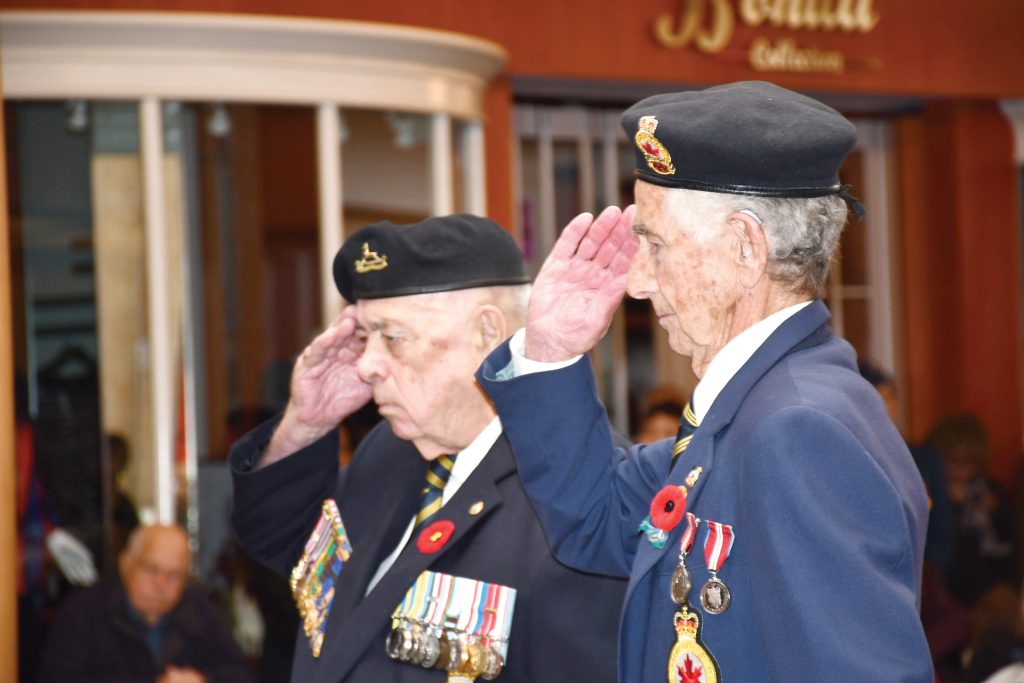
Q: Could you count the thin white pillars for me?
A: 4